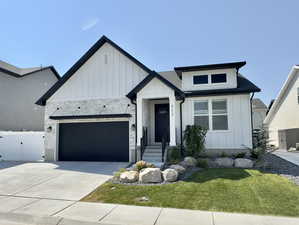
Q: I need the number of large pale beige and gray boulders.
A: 7